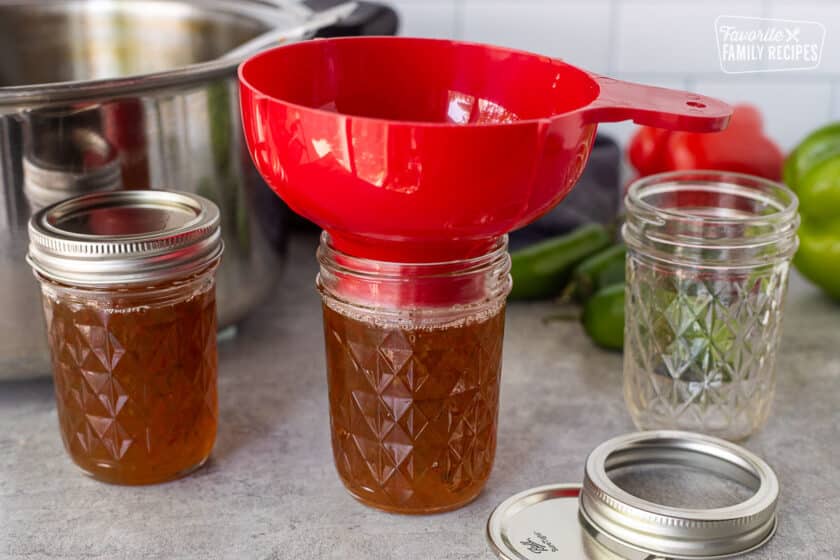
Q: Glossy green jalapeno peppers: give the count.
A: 3